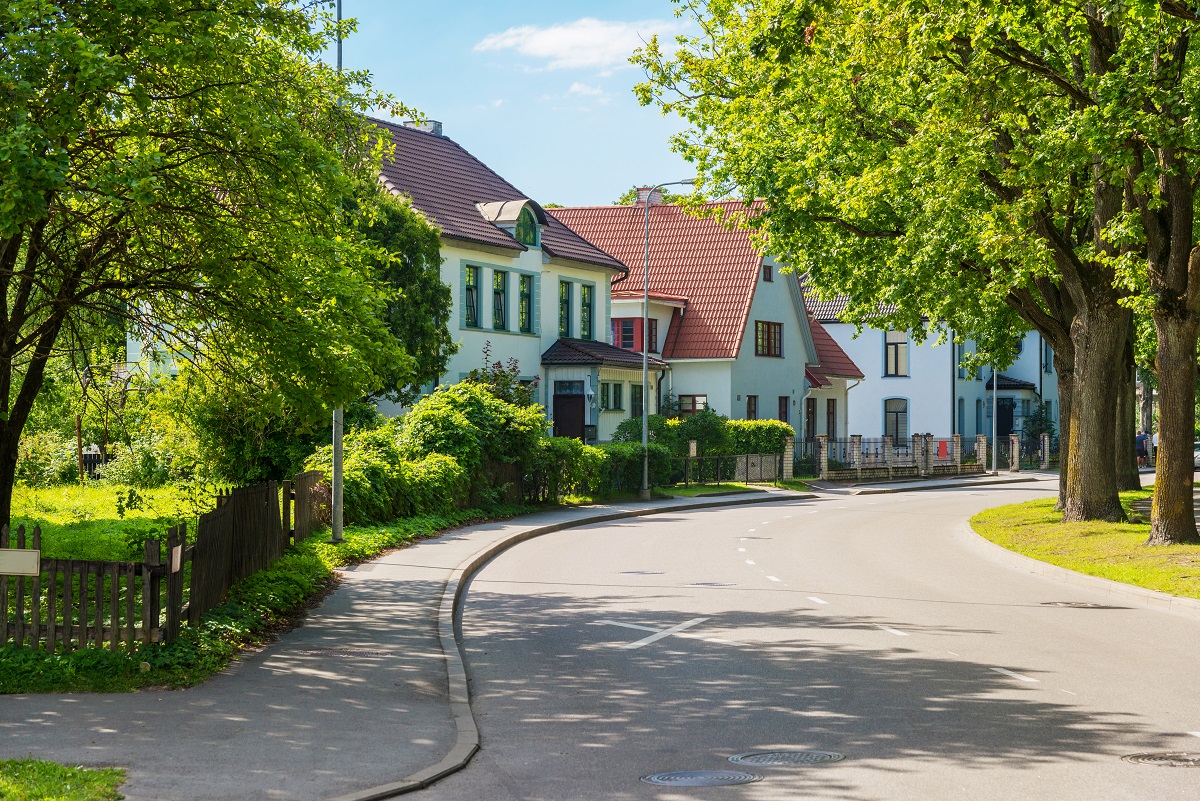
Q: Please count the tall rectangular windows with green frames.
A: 5